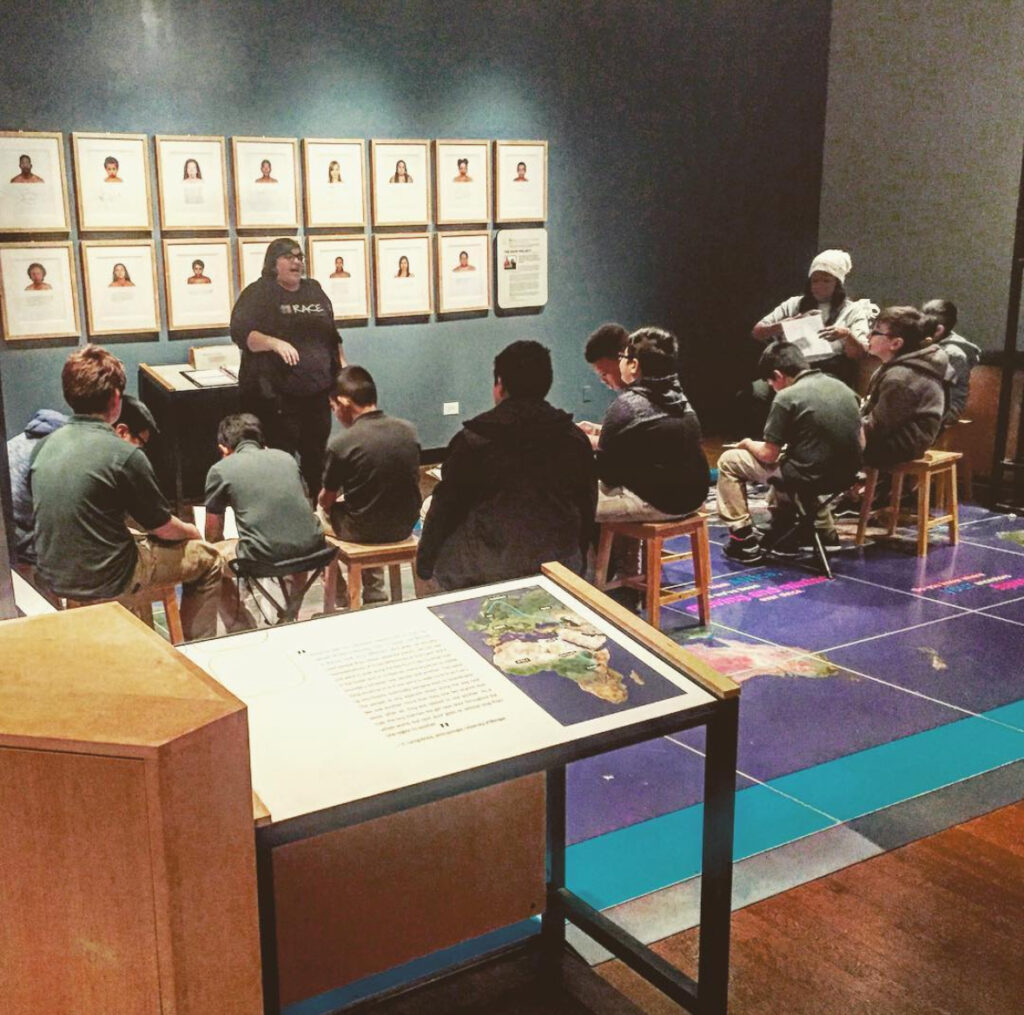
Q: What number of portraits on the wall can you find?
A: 15